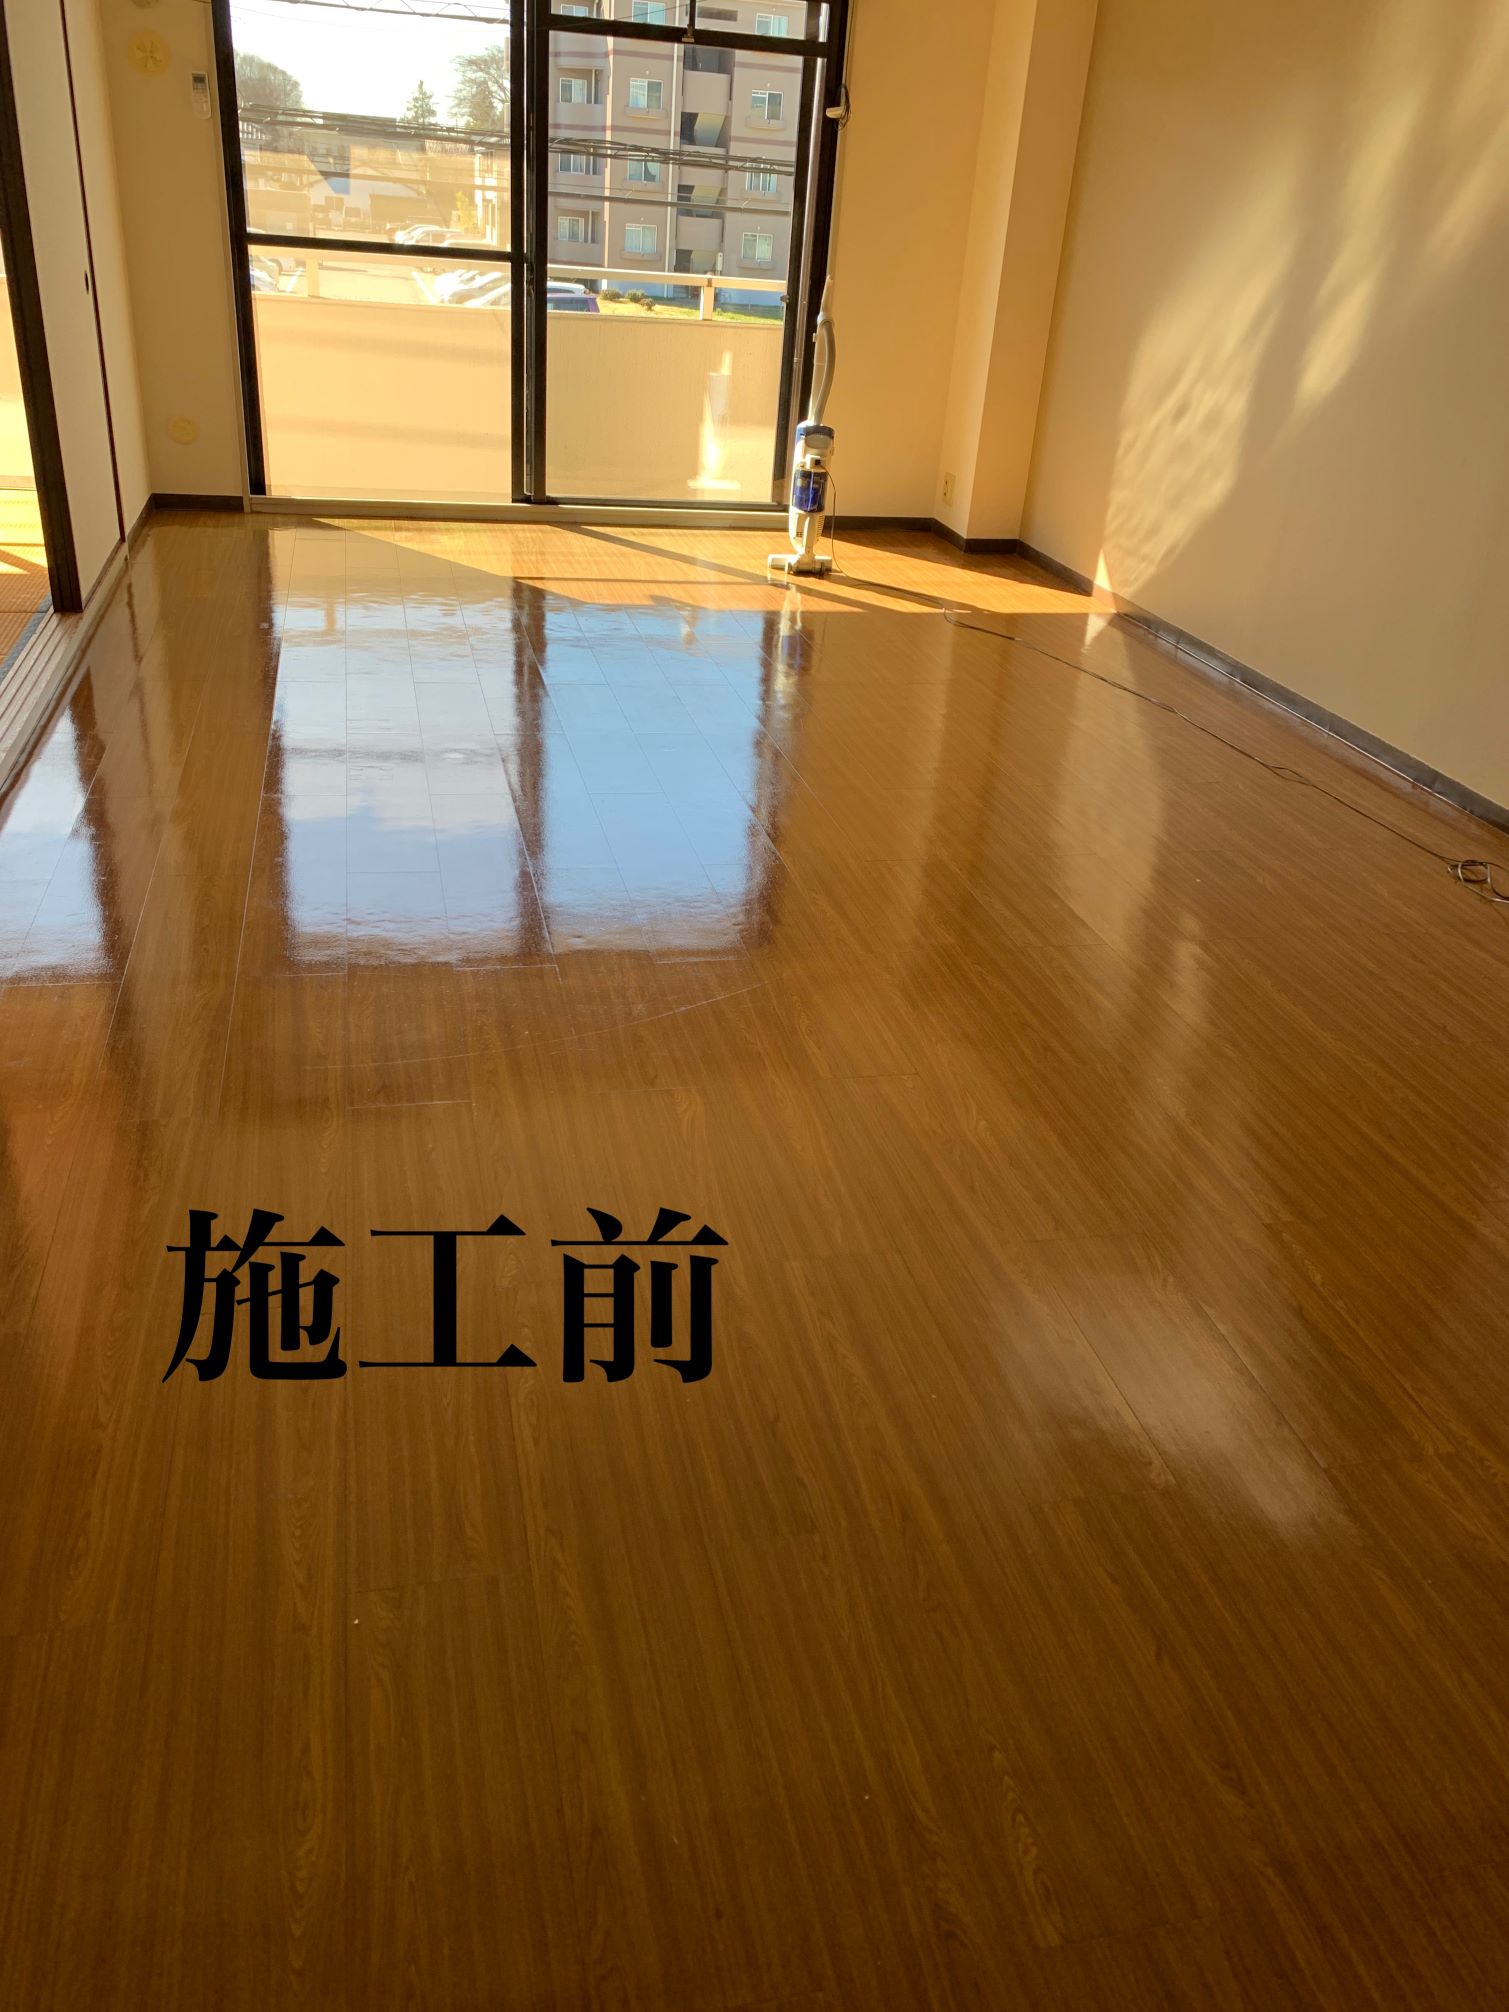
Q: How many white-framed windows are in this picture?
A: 12